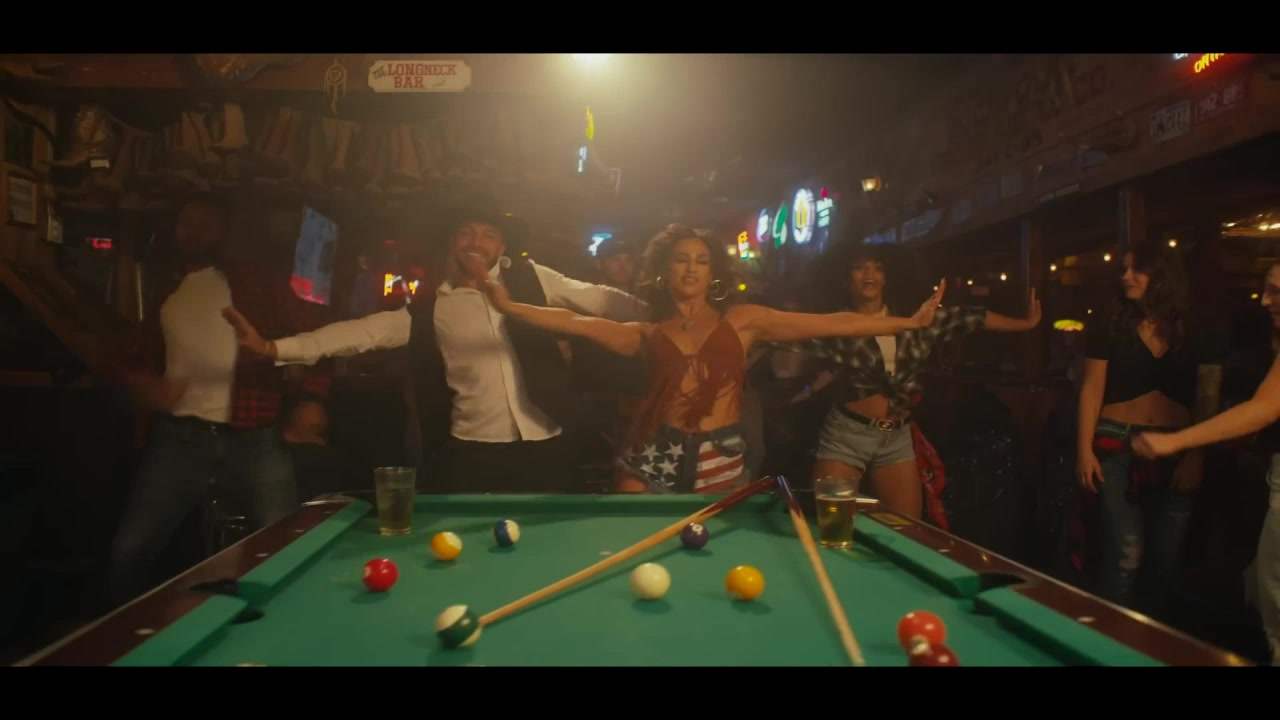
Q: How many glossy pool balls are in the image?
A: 9